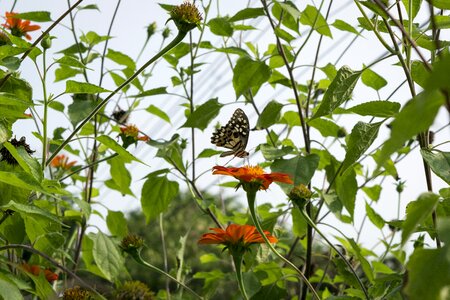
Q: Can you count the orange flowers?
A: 6